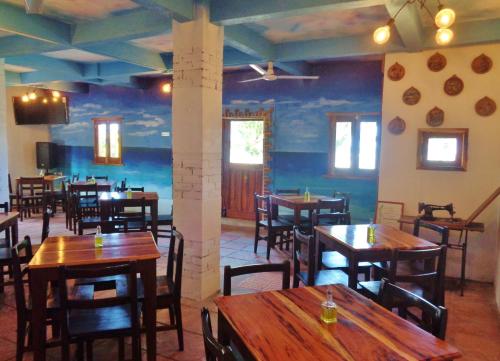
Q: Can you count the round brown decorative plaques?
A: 8